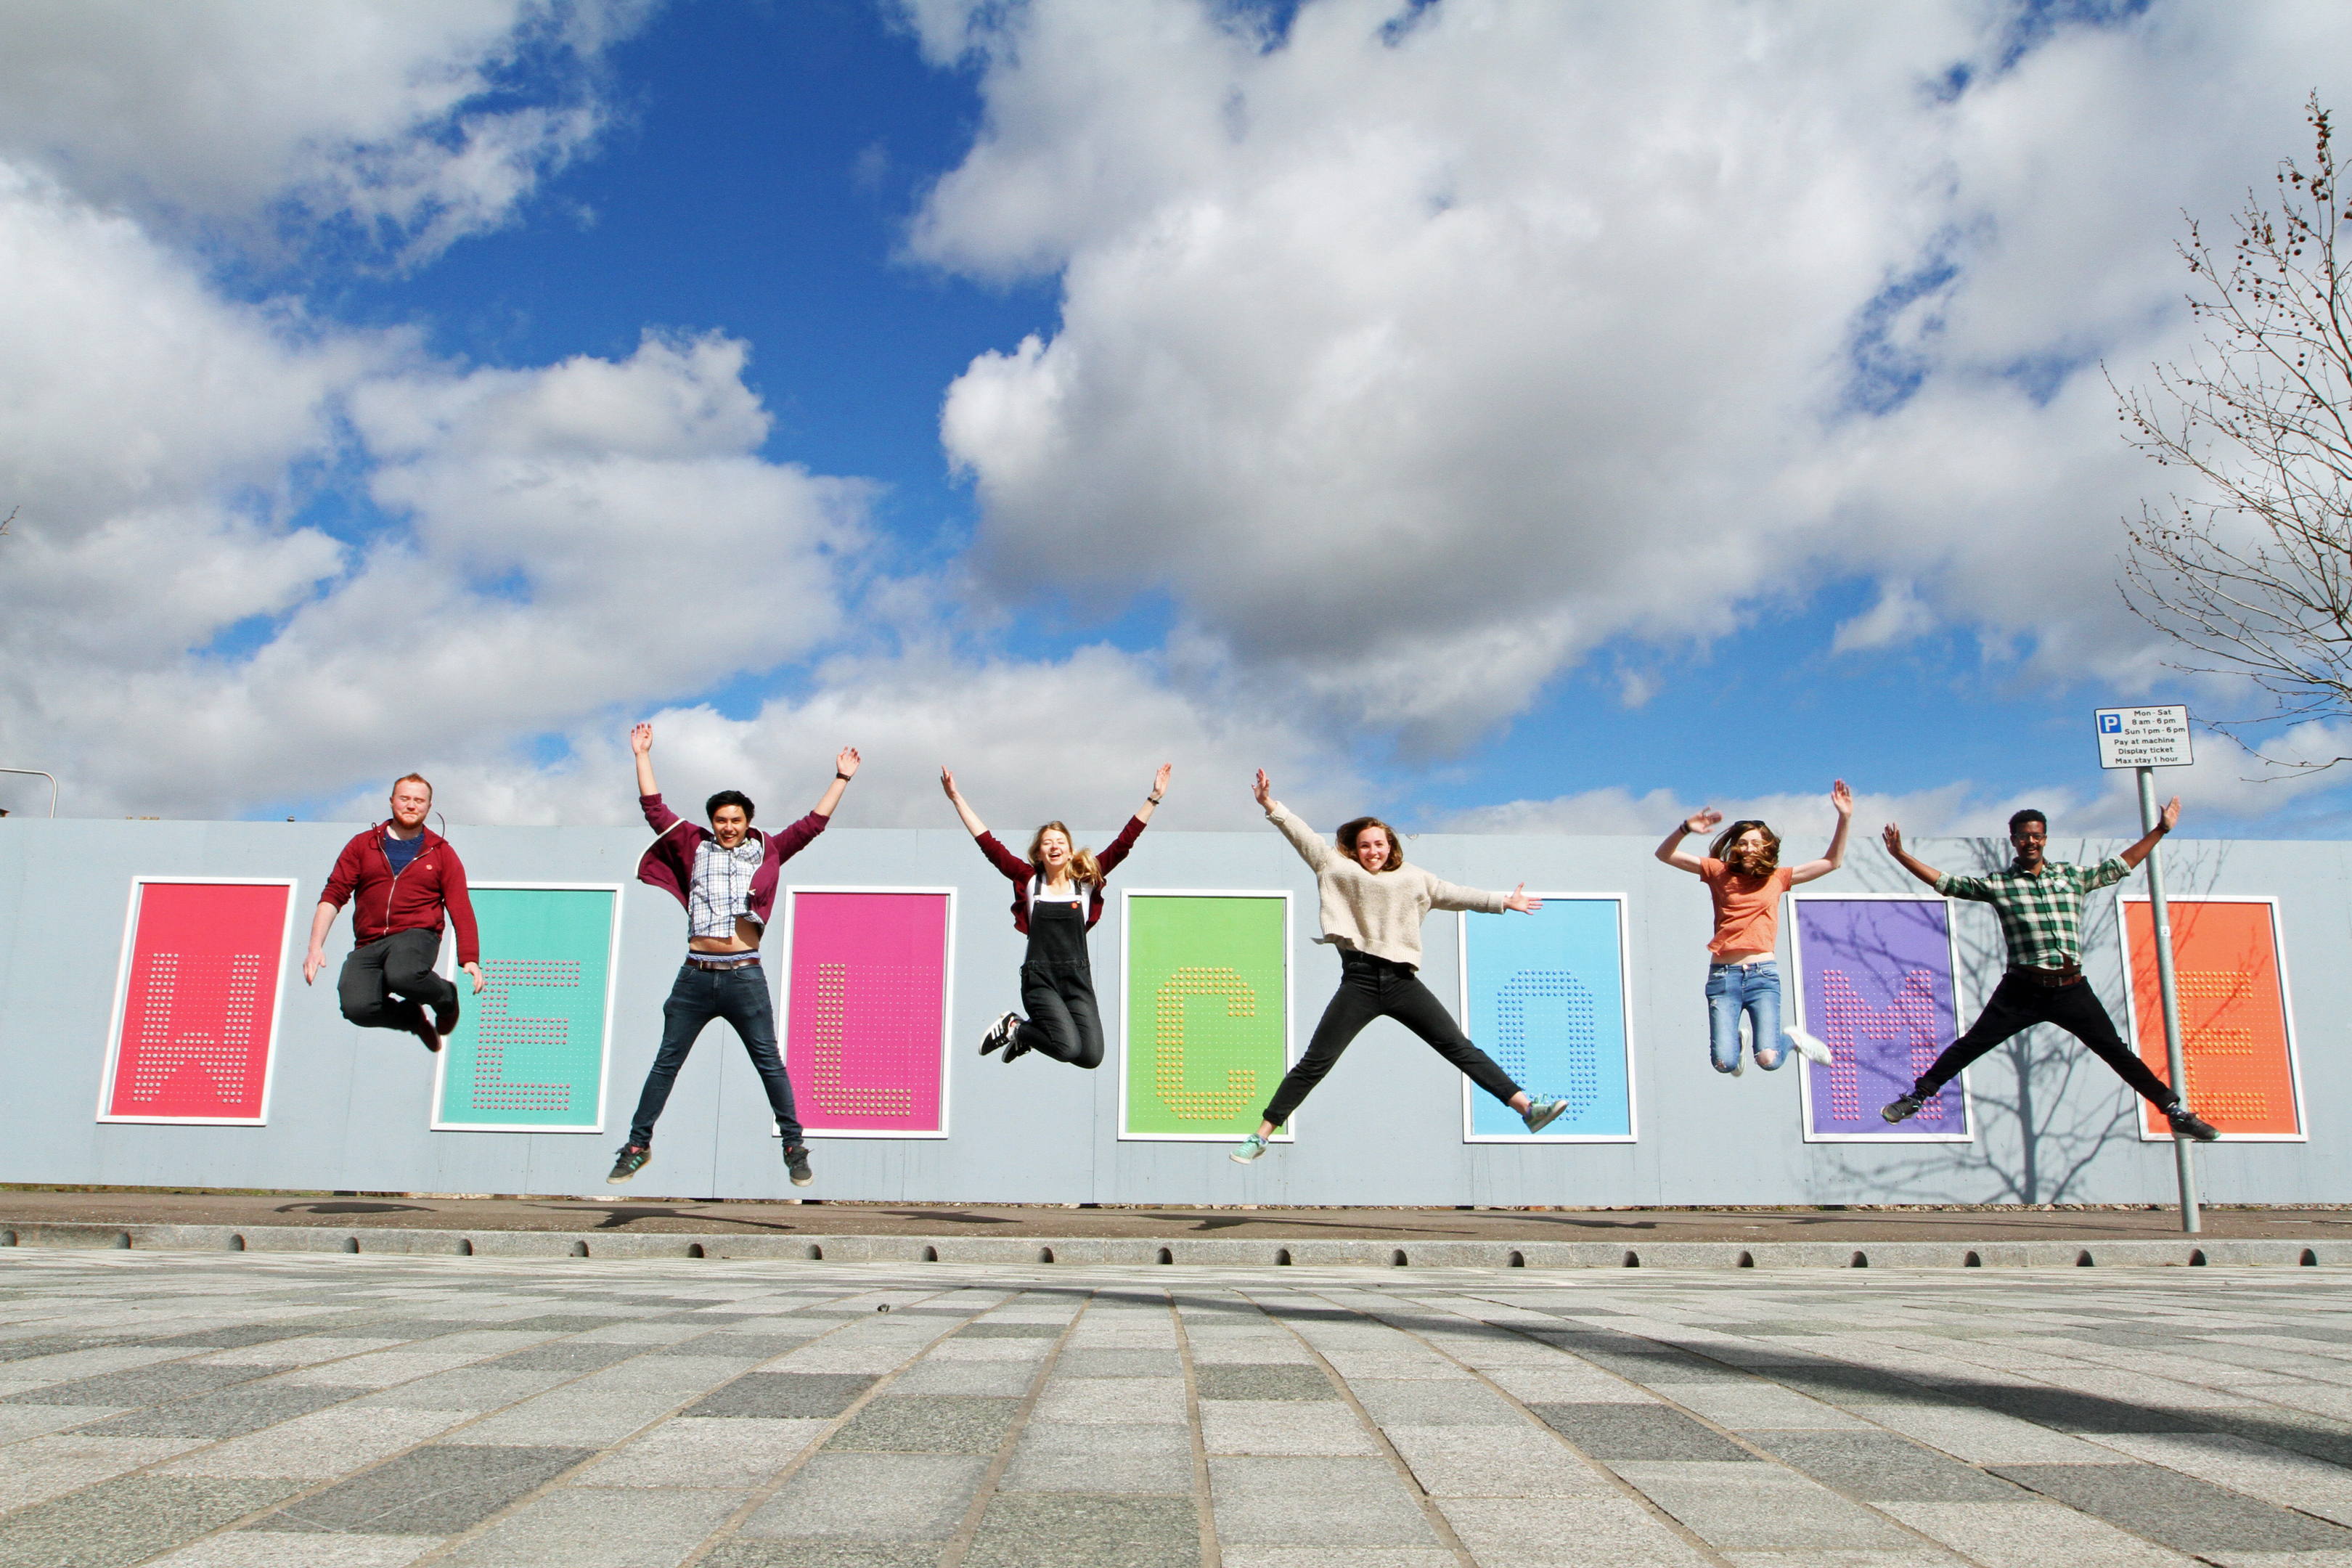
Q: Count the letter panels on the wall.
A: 7